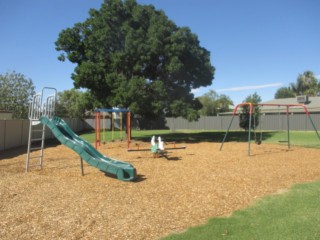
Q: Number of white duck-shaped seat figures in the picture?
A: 2